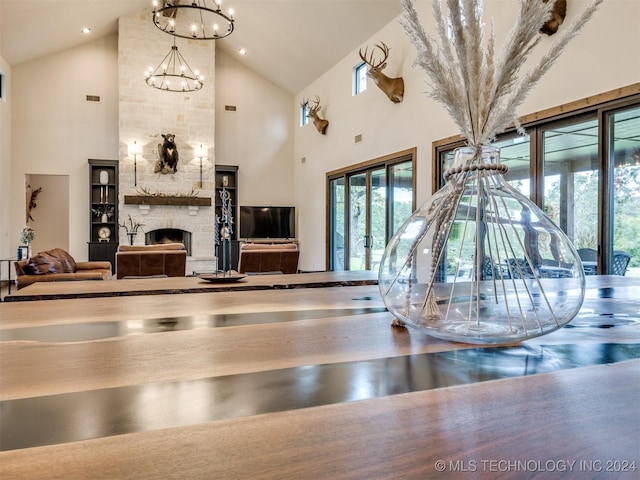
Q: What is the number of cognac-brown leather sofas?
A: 3